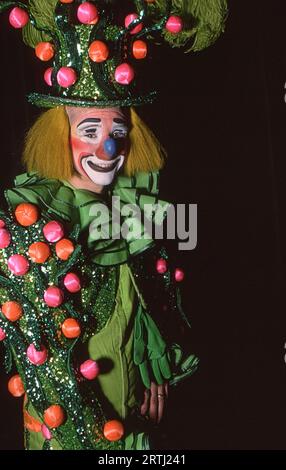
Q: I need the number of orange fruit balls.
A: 11